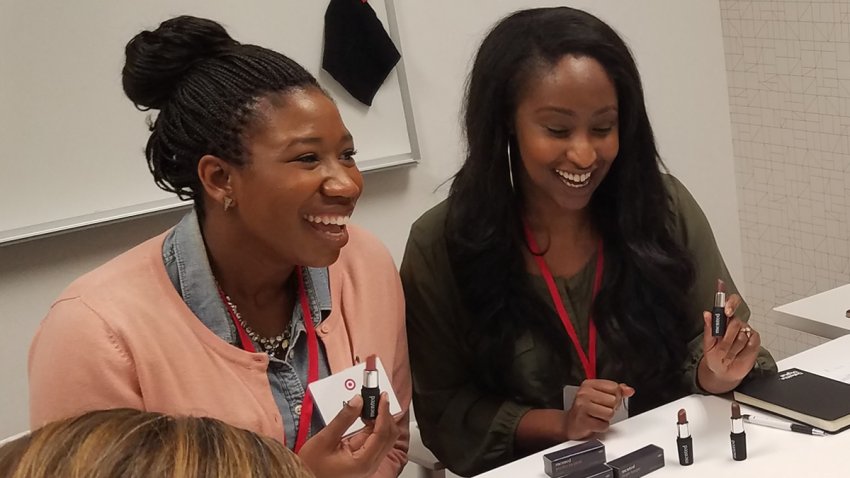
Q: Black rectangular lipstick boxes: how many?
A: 3